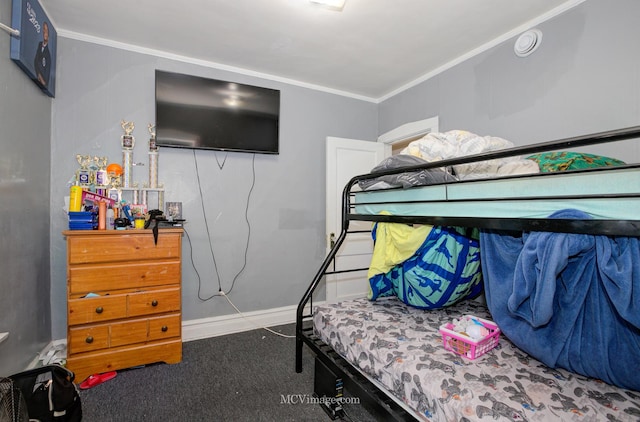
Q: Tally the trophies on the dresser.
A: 5